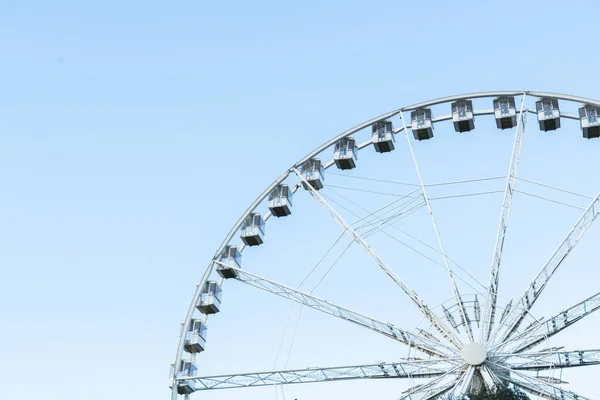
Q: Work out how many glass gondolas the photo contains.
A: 14